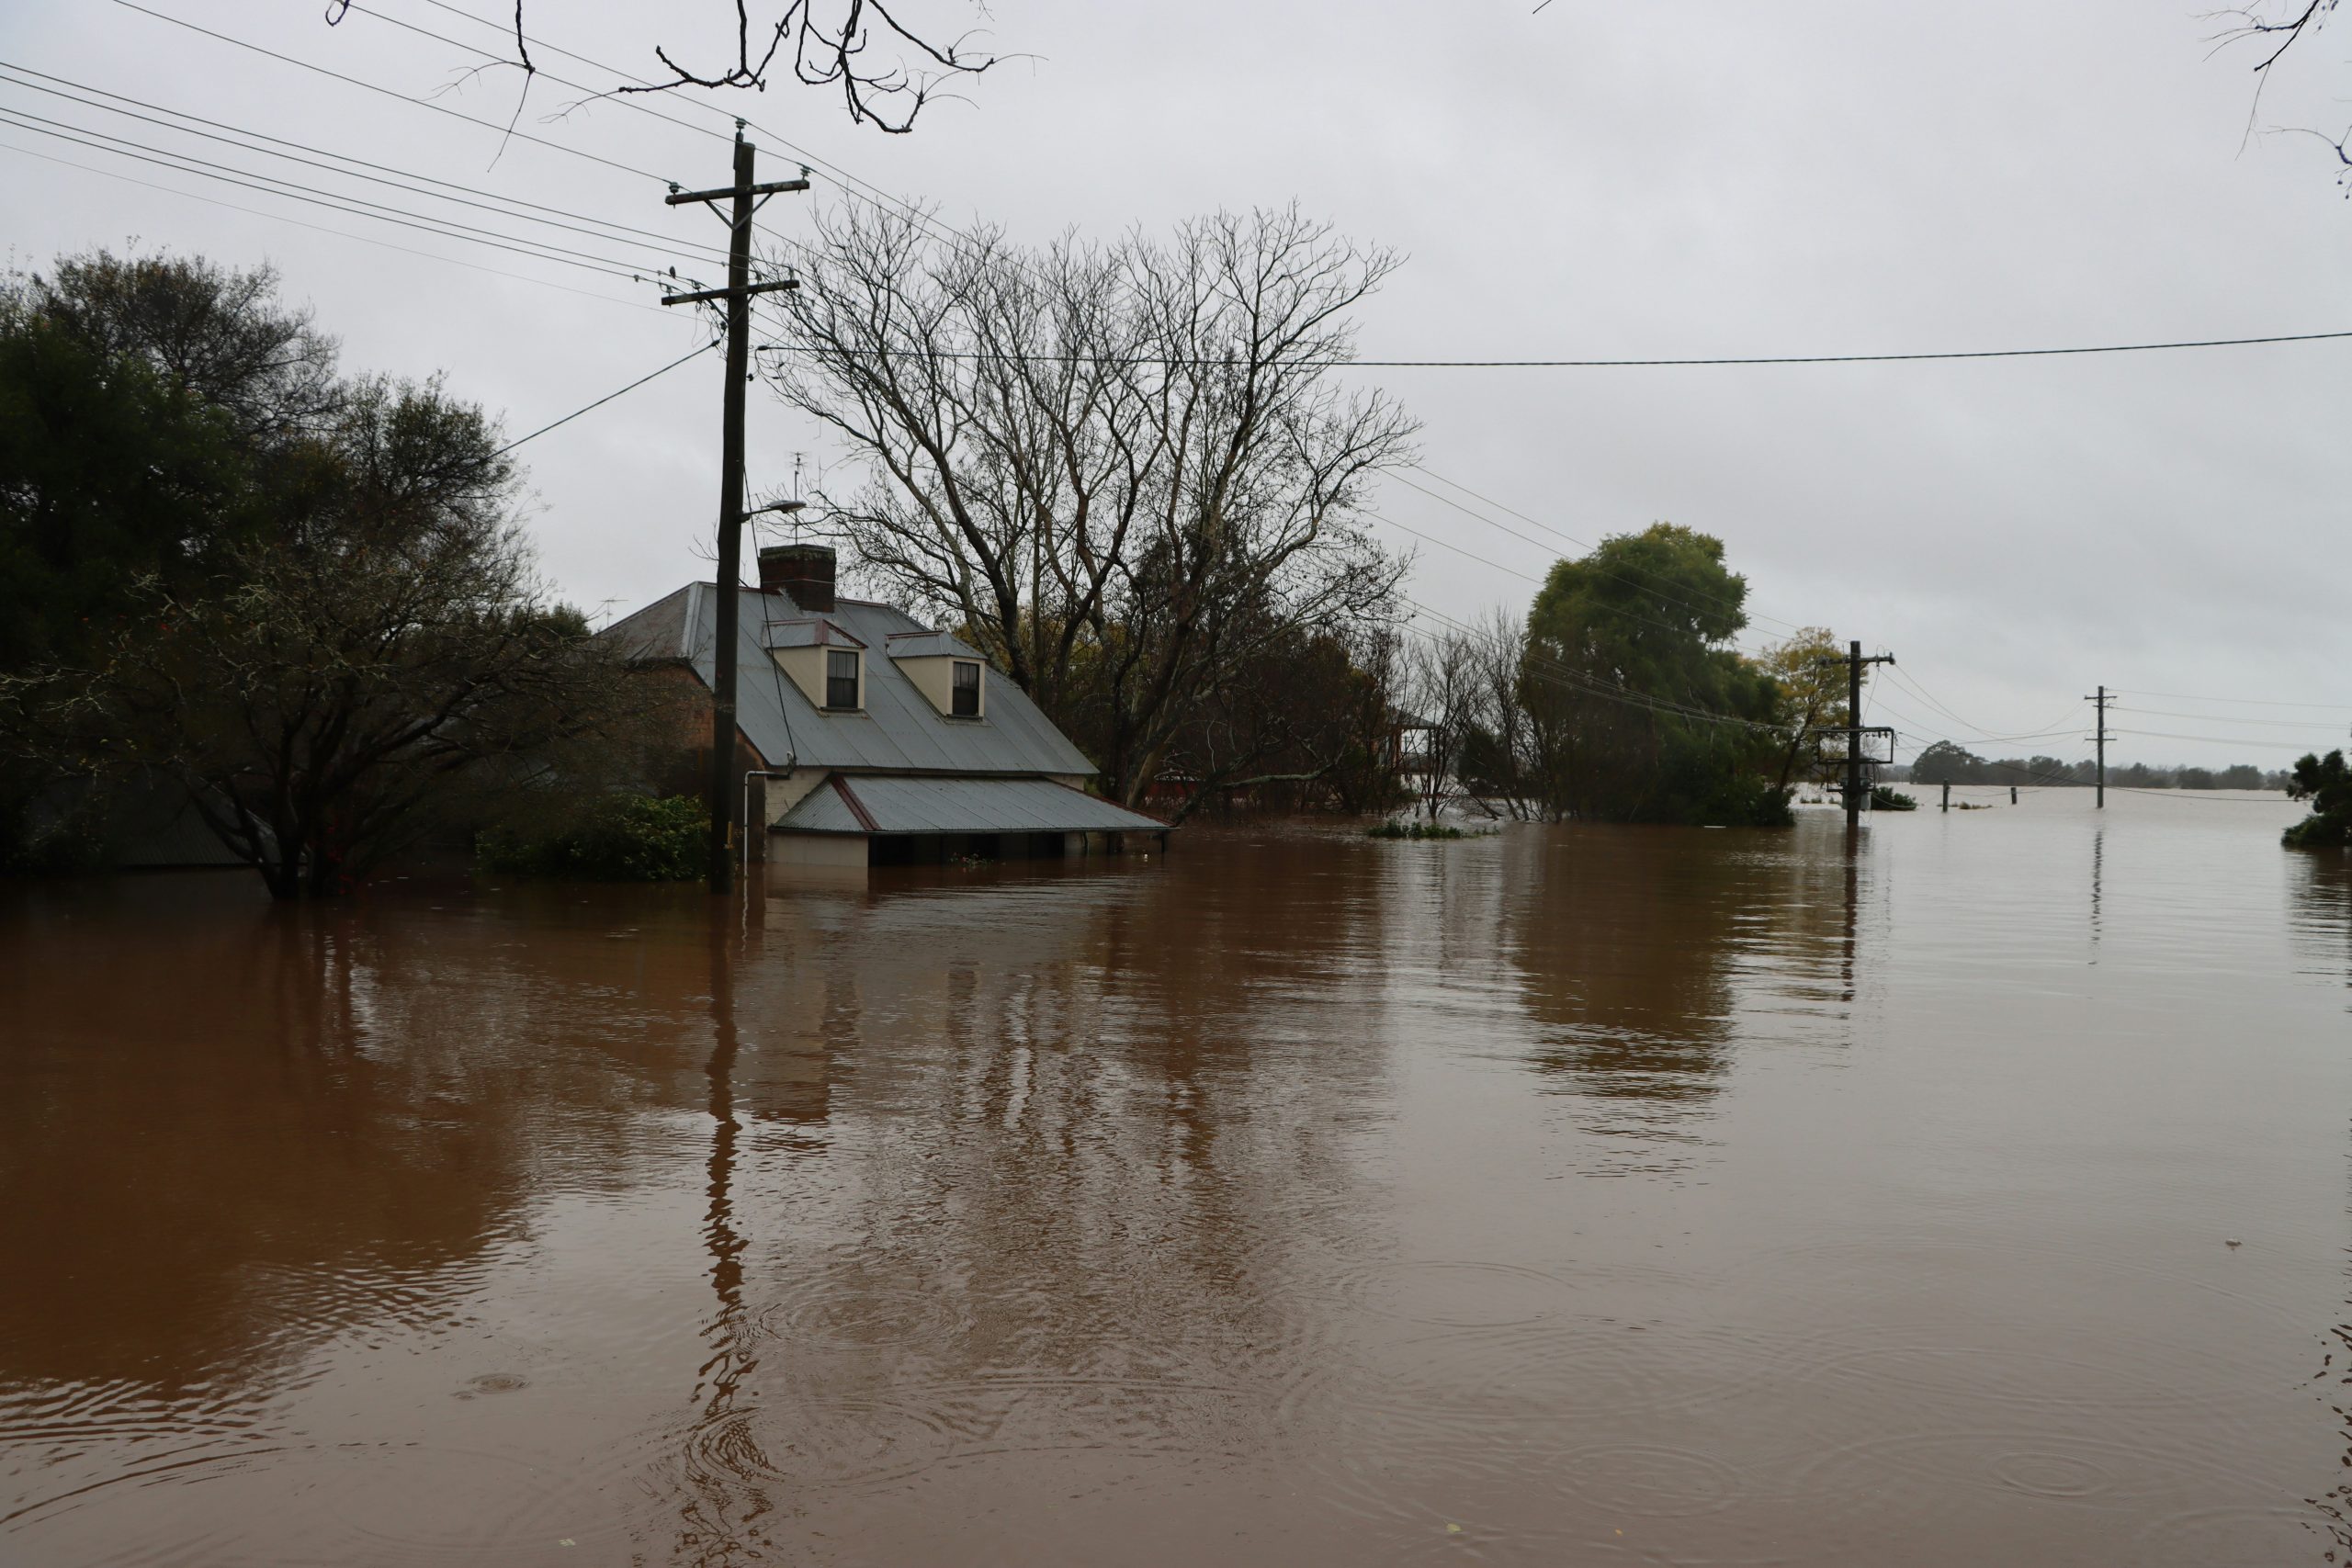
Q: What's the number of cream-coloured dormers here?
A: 2